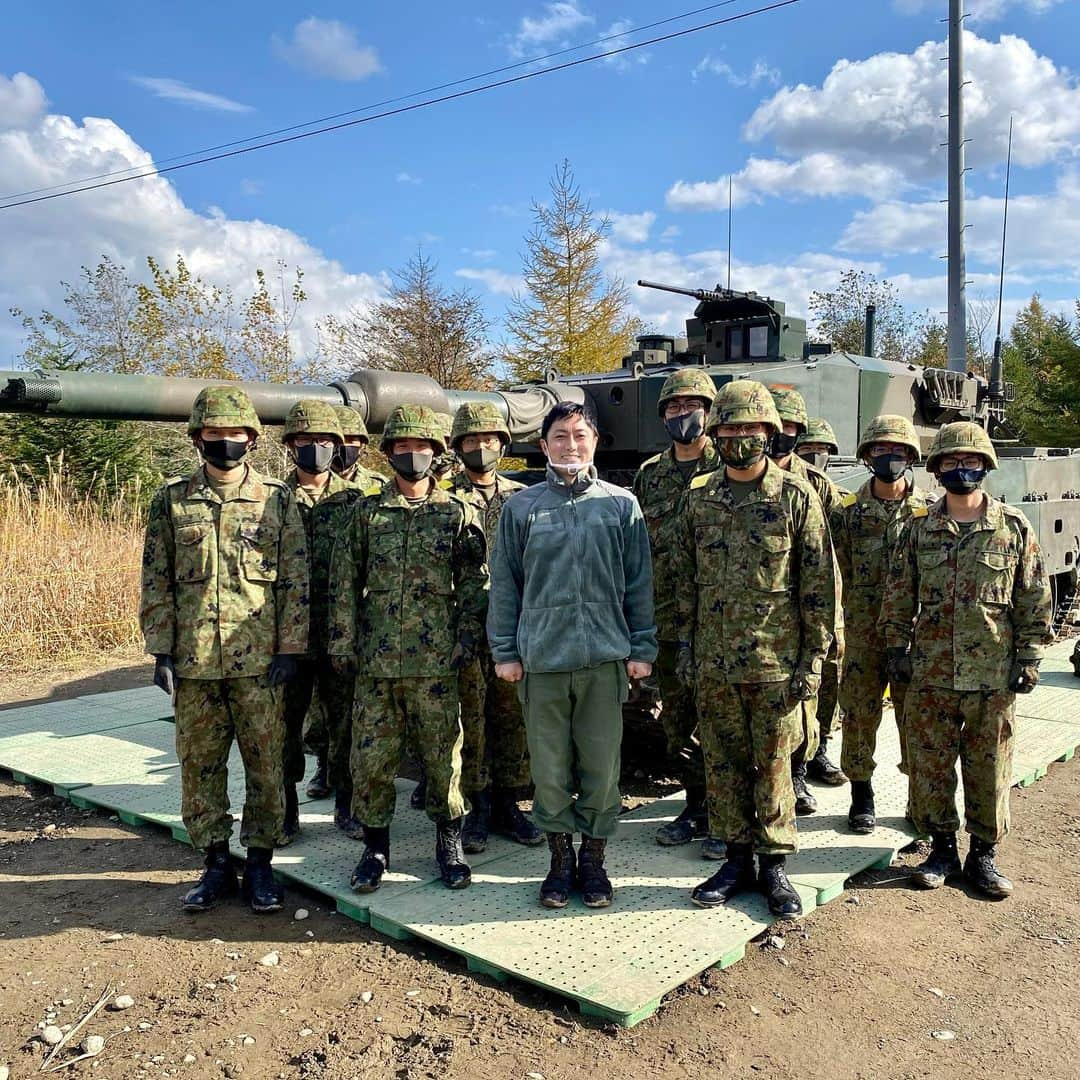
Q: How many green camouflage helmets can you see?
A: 12